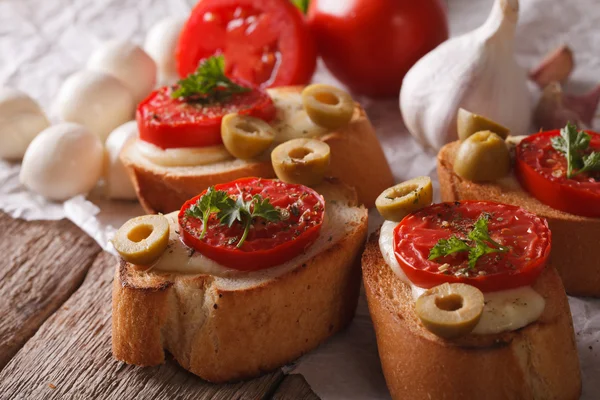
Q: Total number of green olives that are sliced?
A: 8